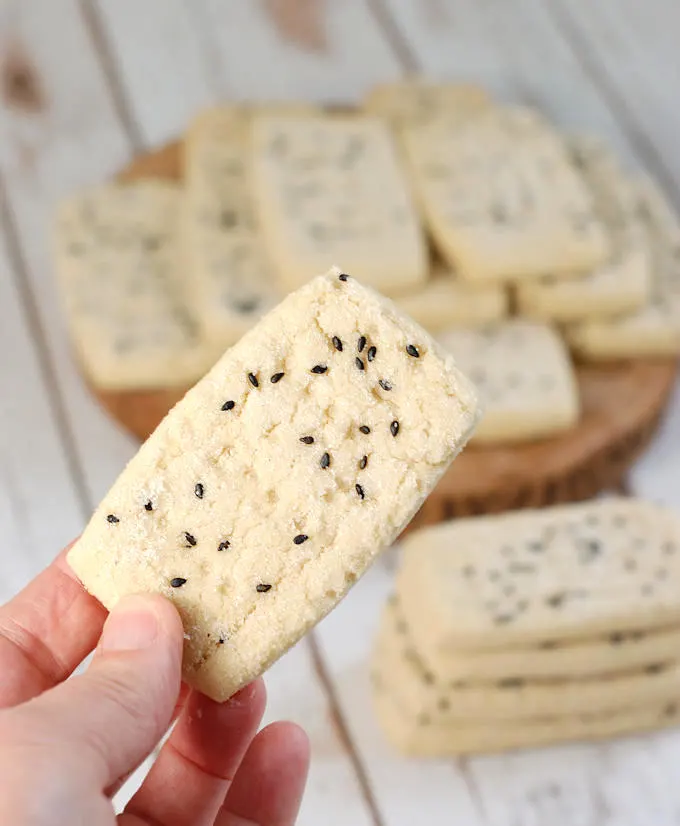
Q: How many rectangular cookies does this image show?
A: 14